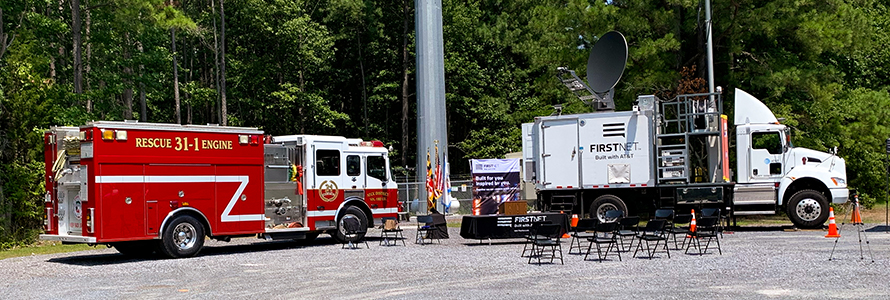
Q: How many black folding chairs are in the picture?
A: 14